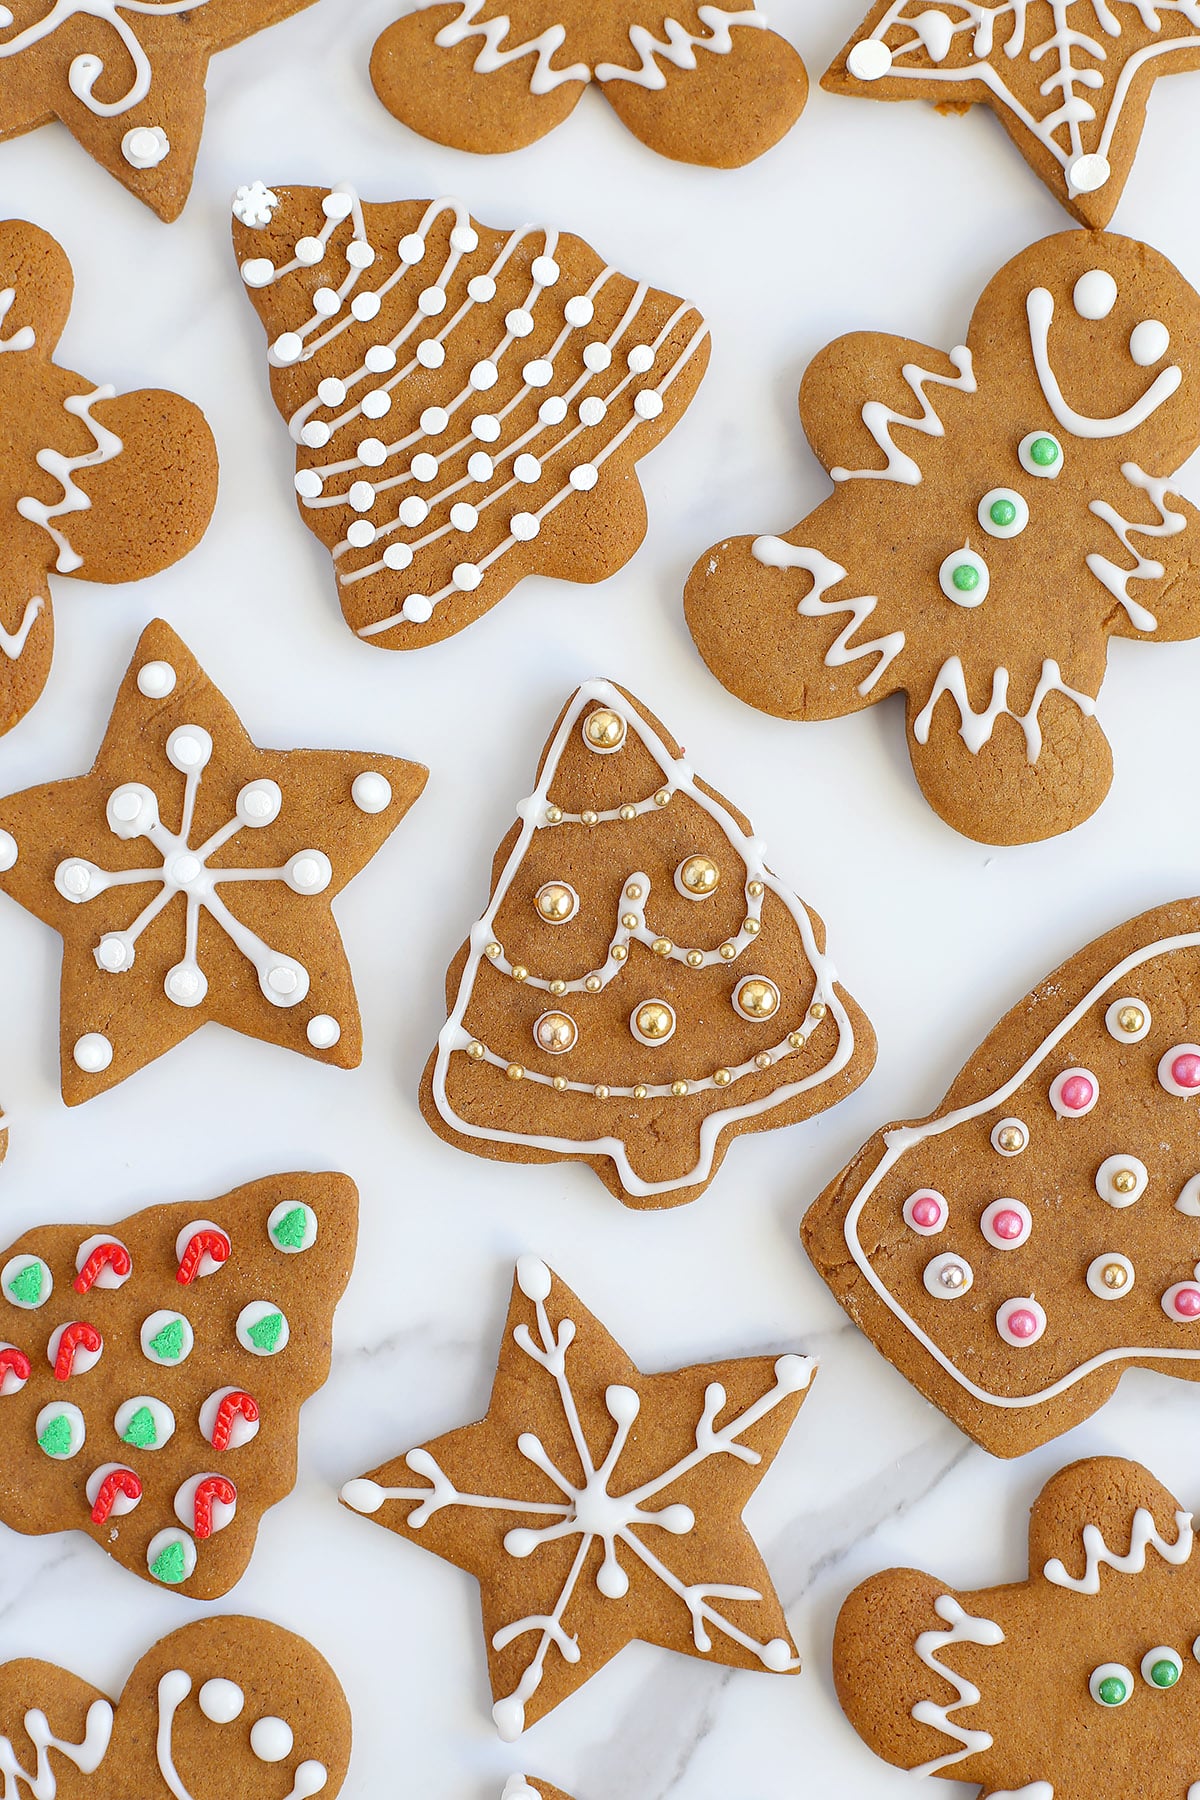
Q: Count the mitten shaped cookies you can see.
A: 1